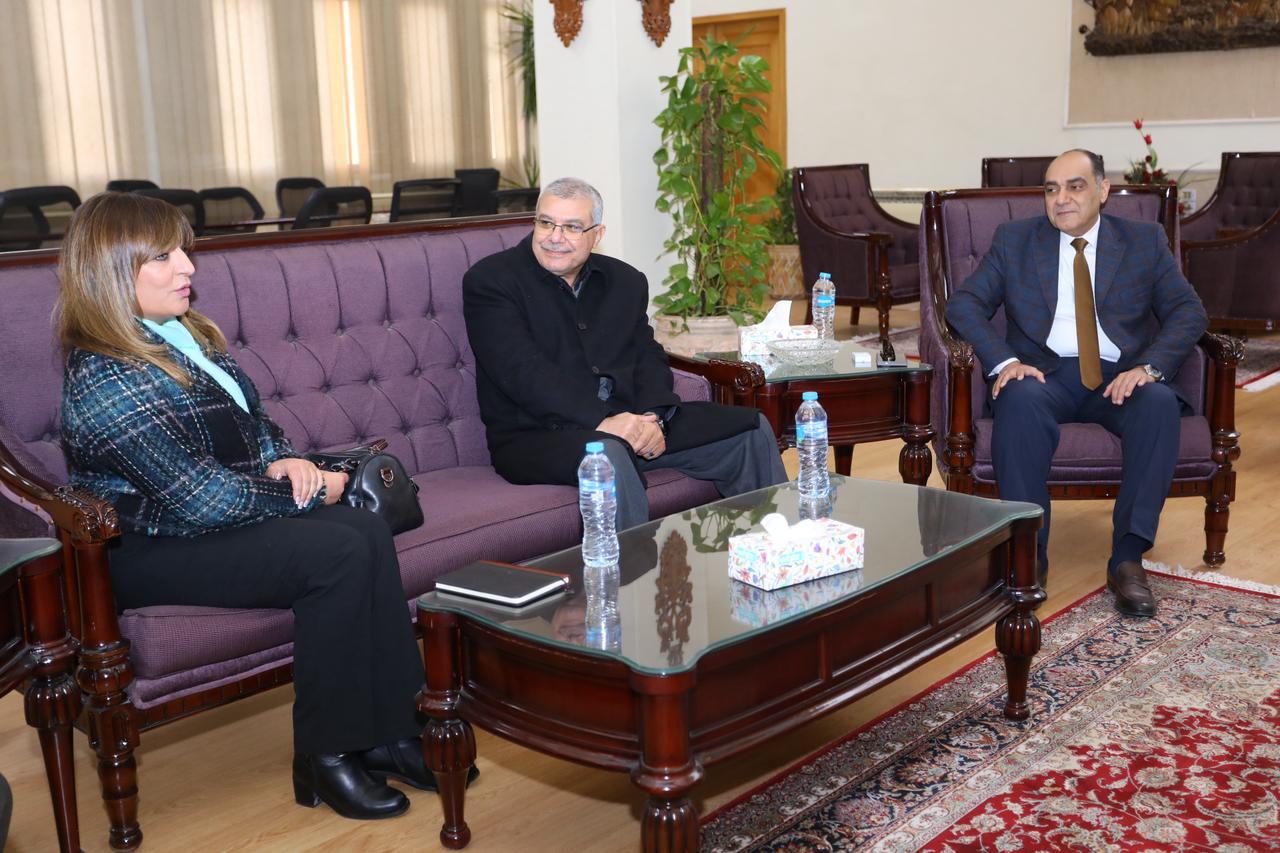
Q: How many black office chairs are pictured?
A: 10